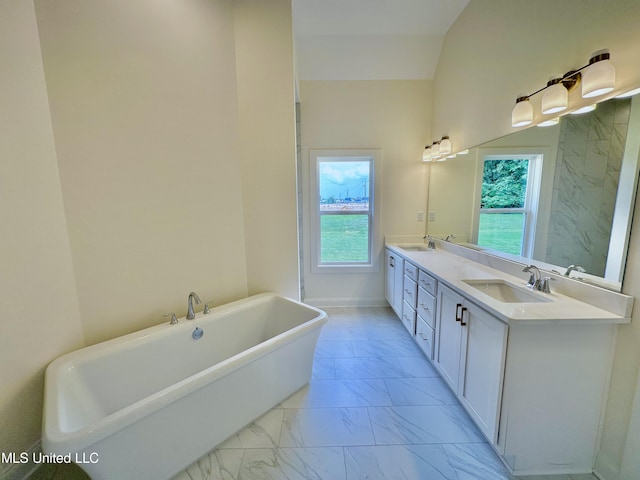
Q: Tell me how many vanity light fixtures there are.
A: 2